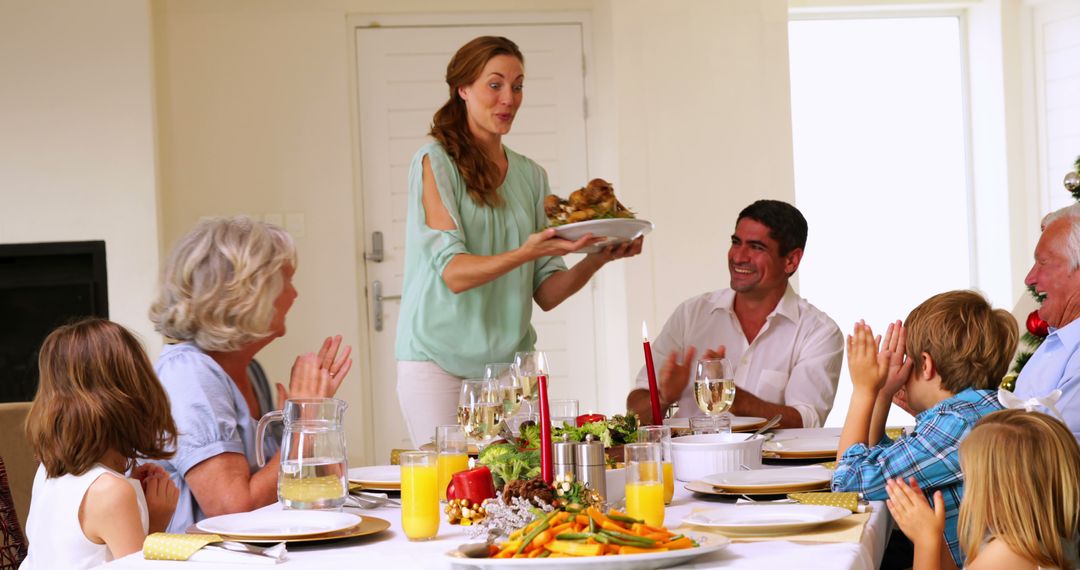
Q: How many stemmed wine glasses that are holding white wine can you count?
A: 4